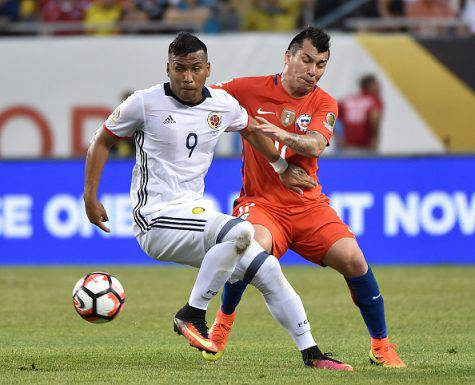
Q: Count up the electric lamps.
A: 0